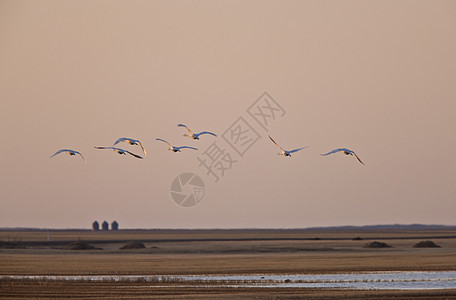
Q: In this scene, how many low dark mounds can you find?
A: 4